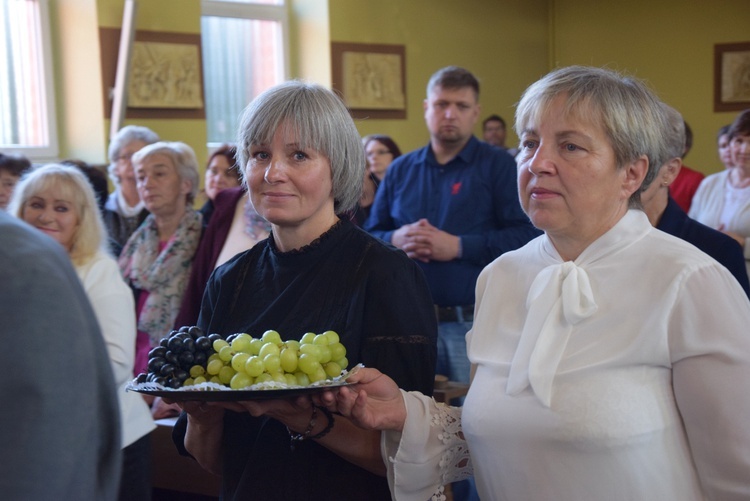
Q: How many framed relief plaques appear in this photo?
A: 3